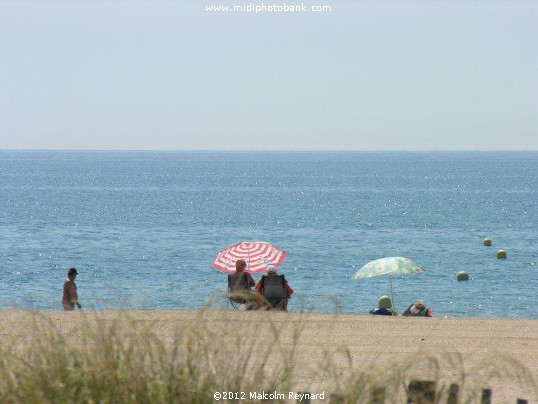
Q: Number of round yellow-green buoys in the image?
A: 4